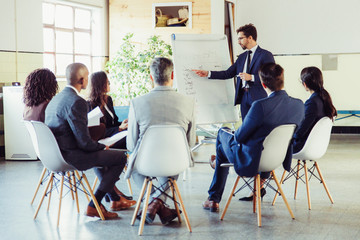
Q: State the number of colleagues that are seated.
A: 6